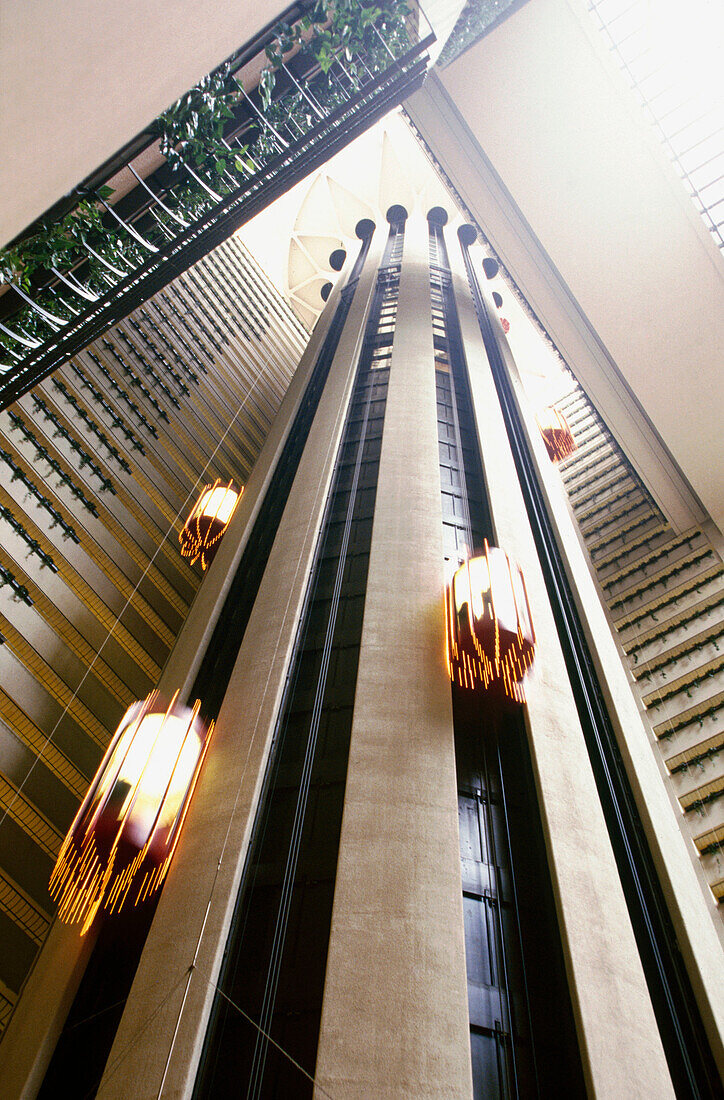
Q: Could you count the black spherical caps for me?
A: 8